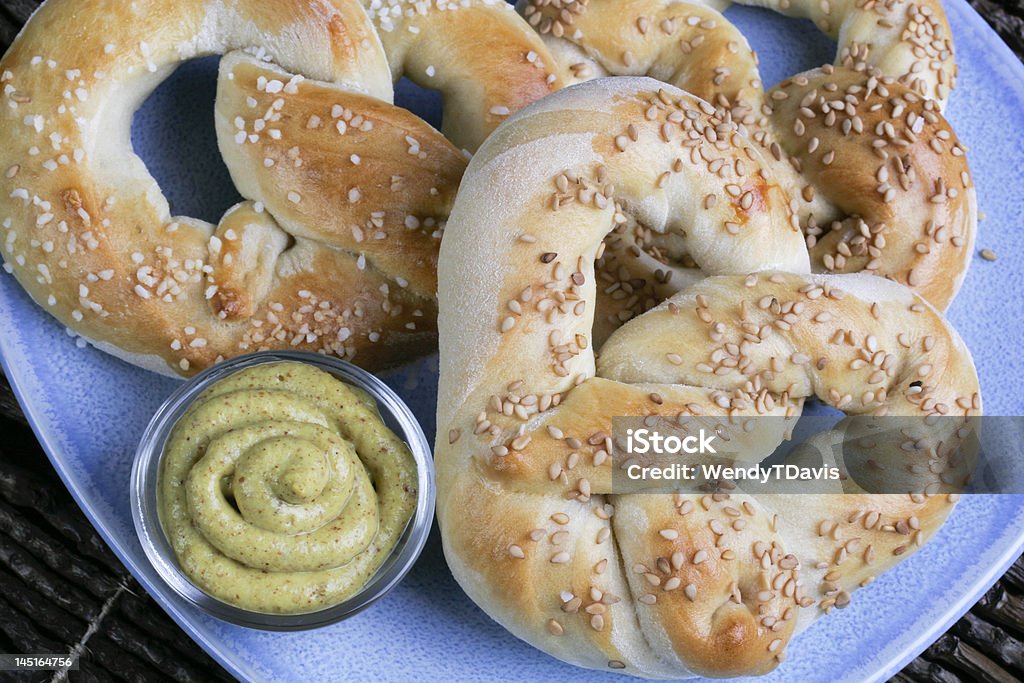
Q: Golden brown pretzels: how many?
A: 3